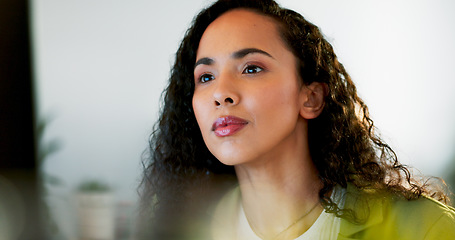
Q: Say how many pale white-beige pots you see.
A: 1